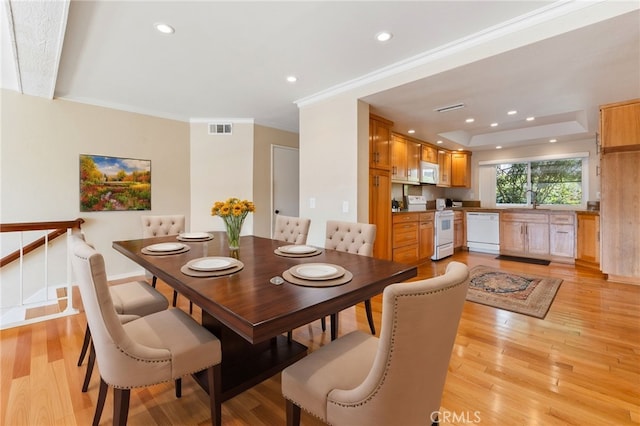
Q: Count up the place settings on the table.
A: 5